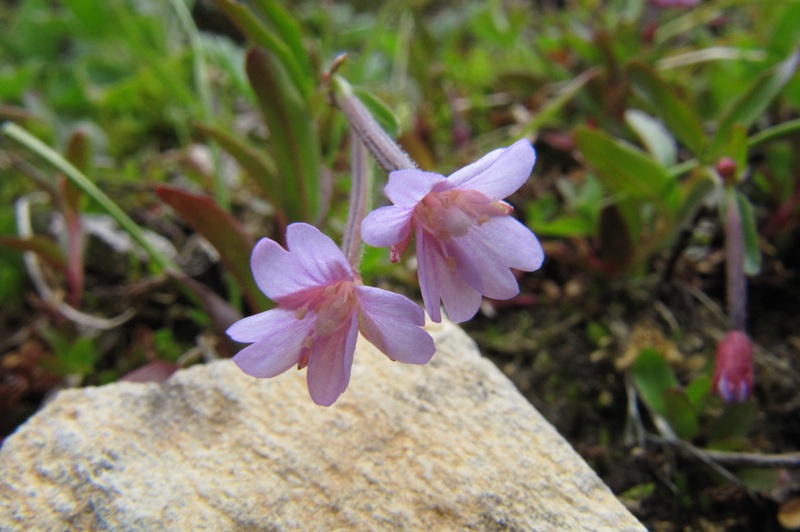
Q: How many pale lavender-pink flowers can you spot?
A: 2